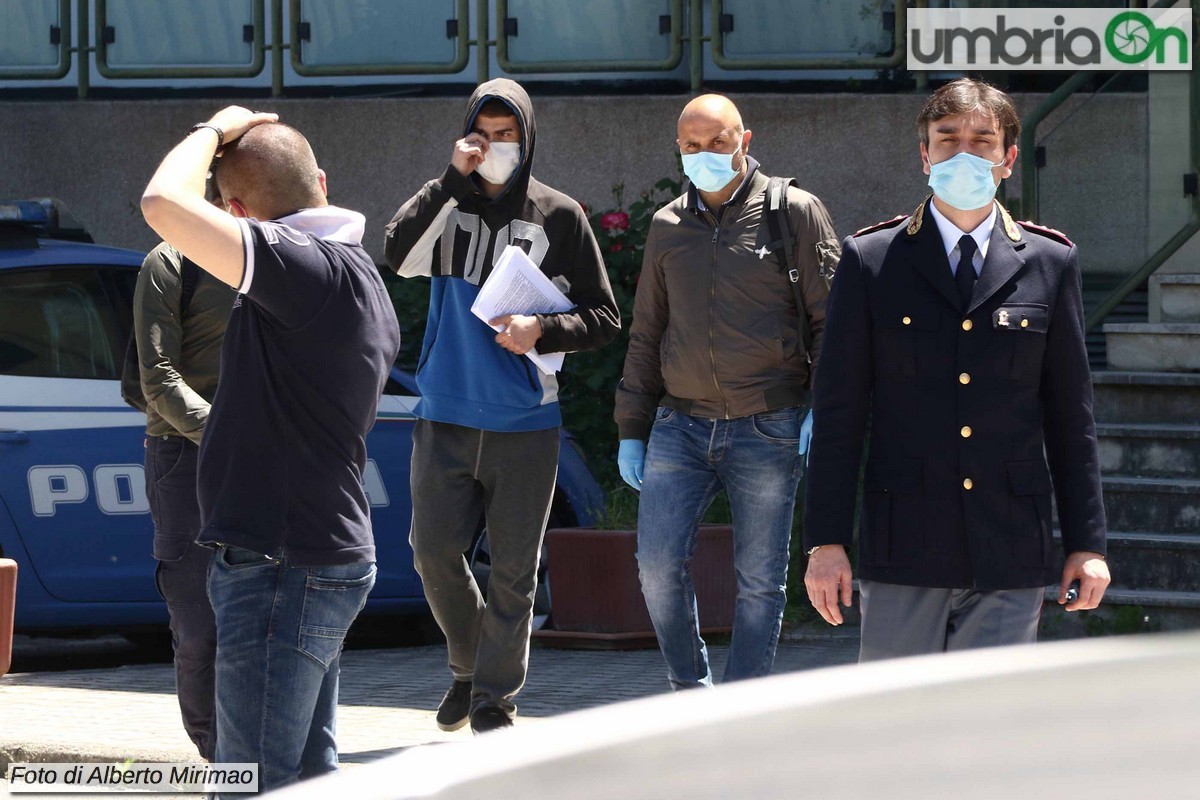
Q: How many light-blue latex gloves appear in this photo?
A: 2